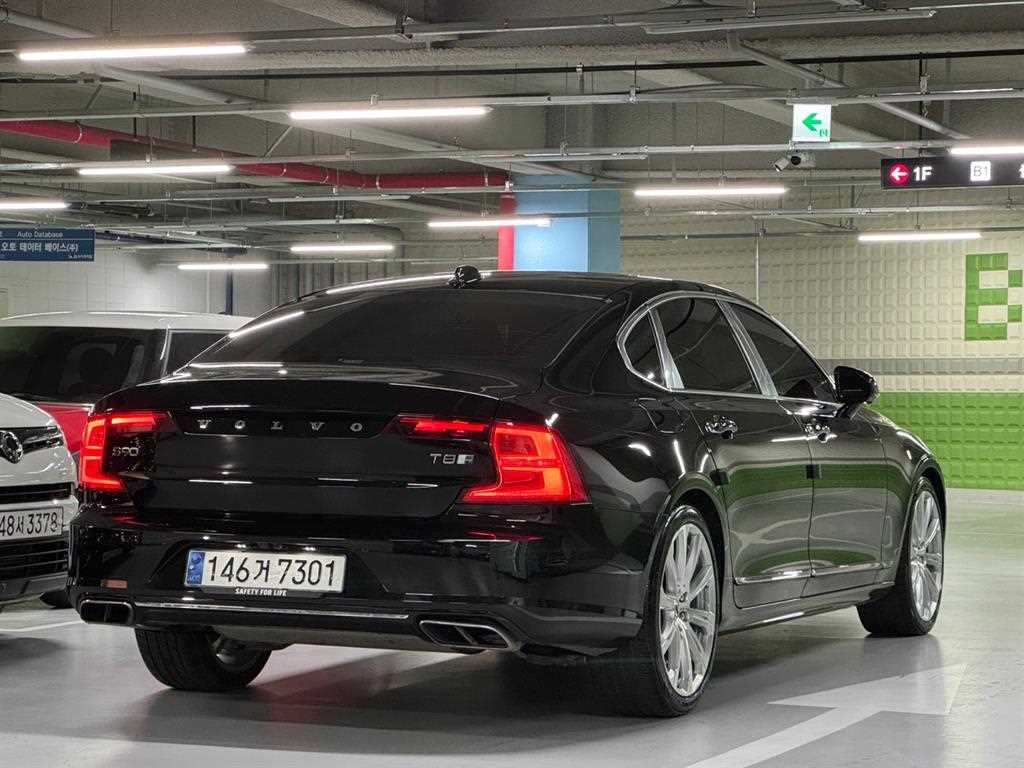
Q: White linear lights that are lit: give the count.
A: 10